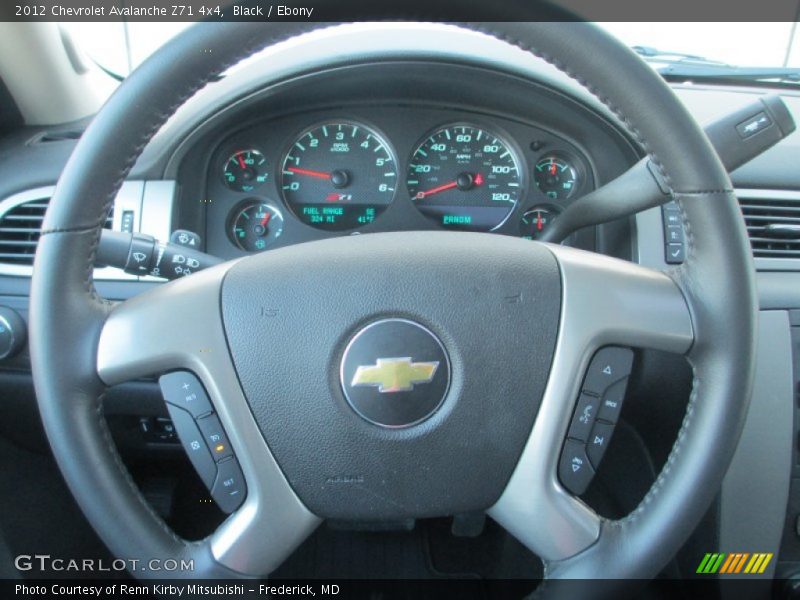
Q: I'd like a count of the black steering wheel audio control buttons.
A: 5